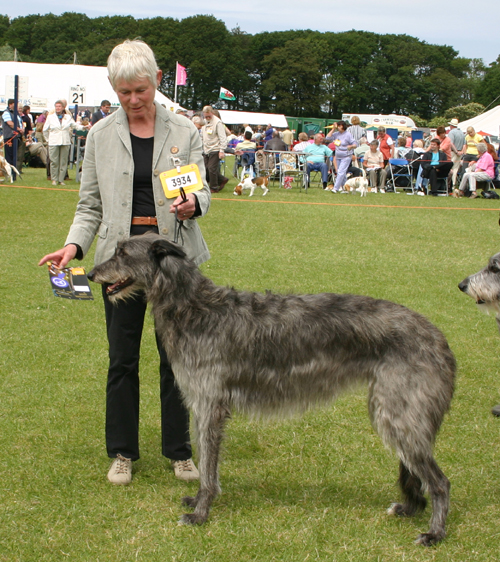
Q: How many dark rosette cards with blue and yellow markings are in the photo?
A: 1